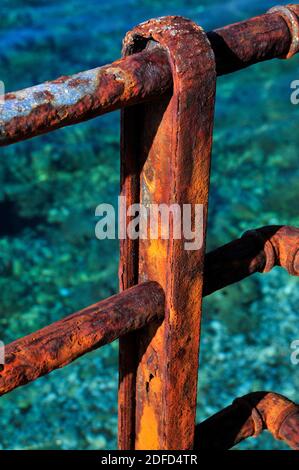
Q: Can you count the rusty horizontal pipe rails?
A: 3